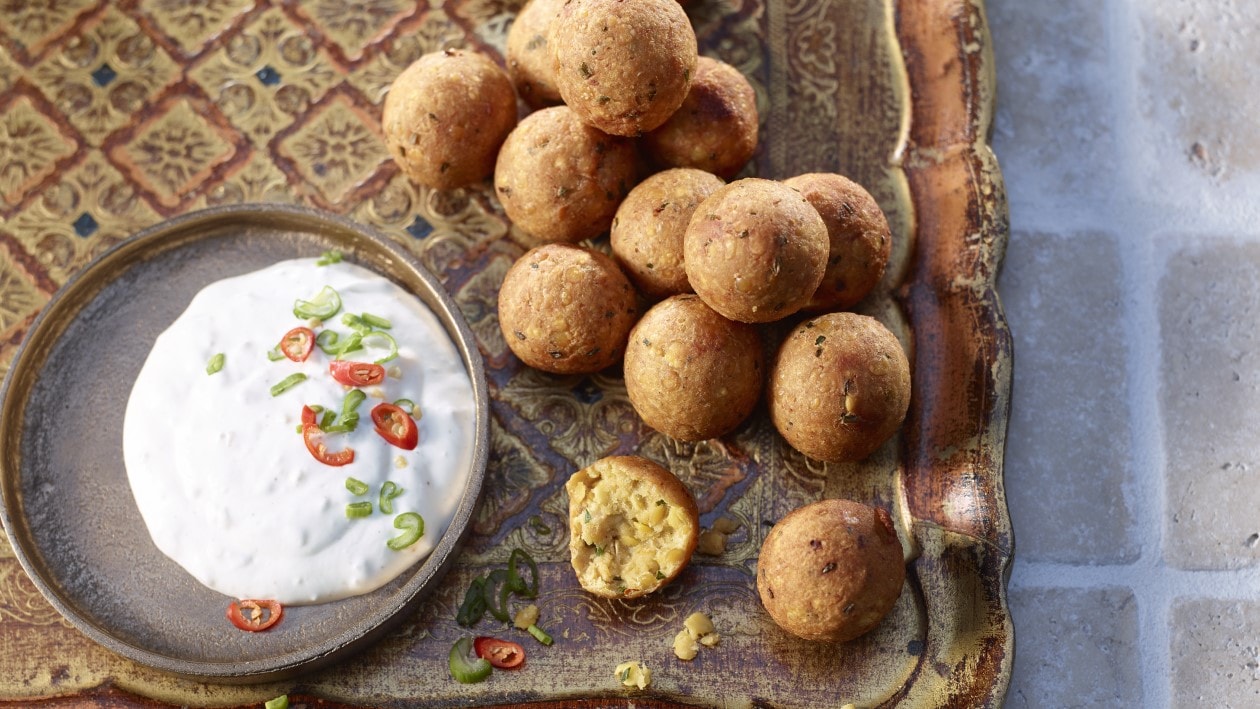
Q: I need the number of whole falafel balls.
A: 12